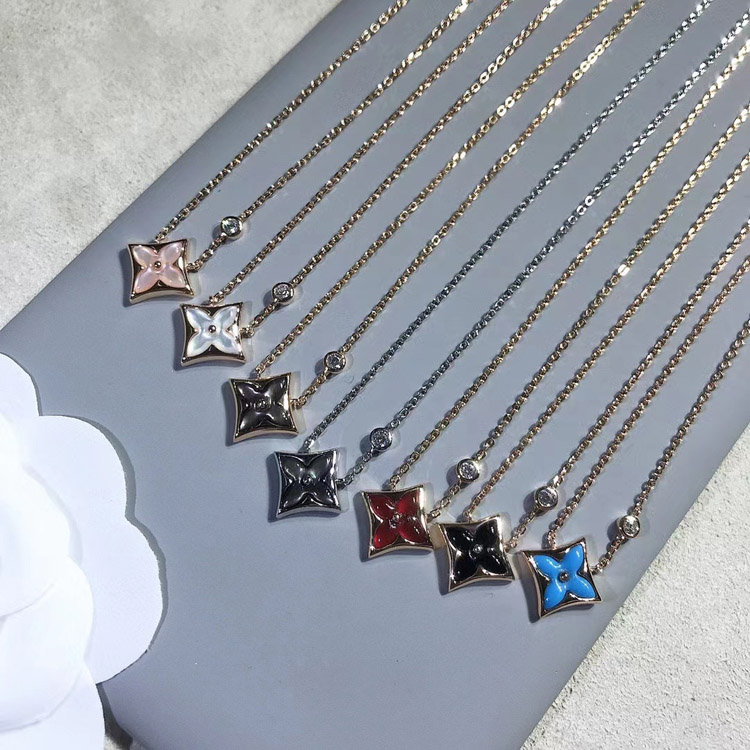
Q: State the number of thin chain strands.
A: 14